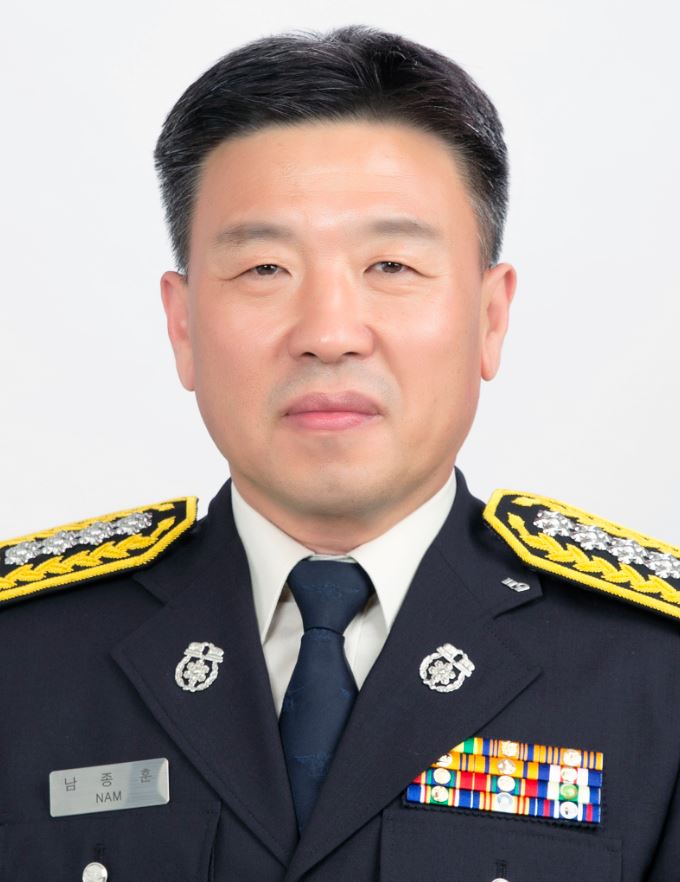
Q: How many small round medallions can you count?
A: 11